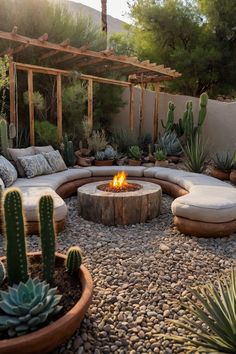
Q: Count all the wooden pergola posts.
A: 7